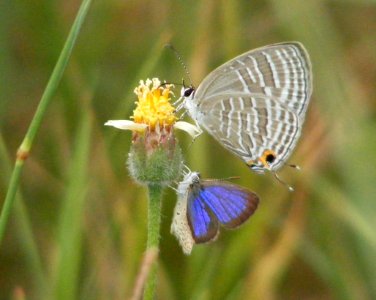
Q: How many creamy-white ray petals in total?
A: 2